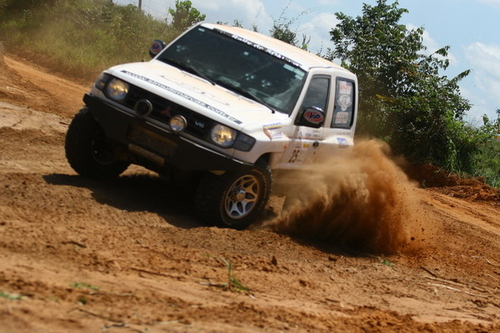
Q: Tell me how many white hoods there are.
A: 1